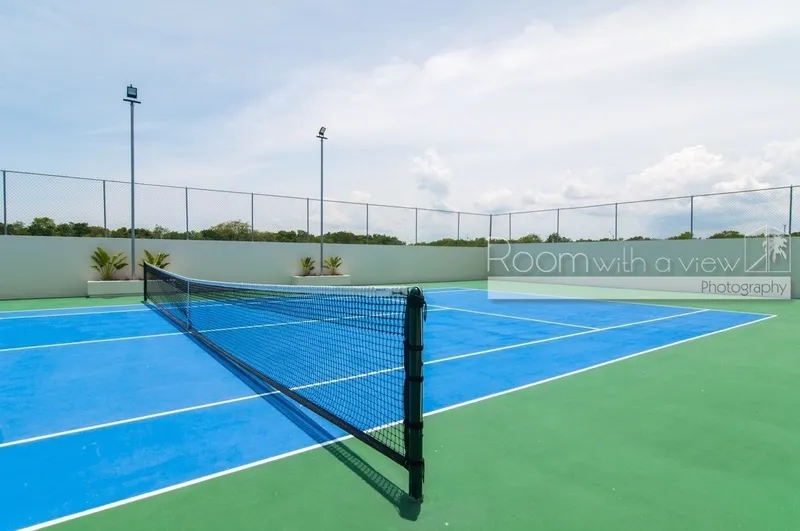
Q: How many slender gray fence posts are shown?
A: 14